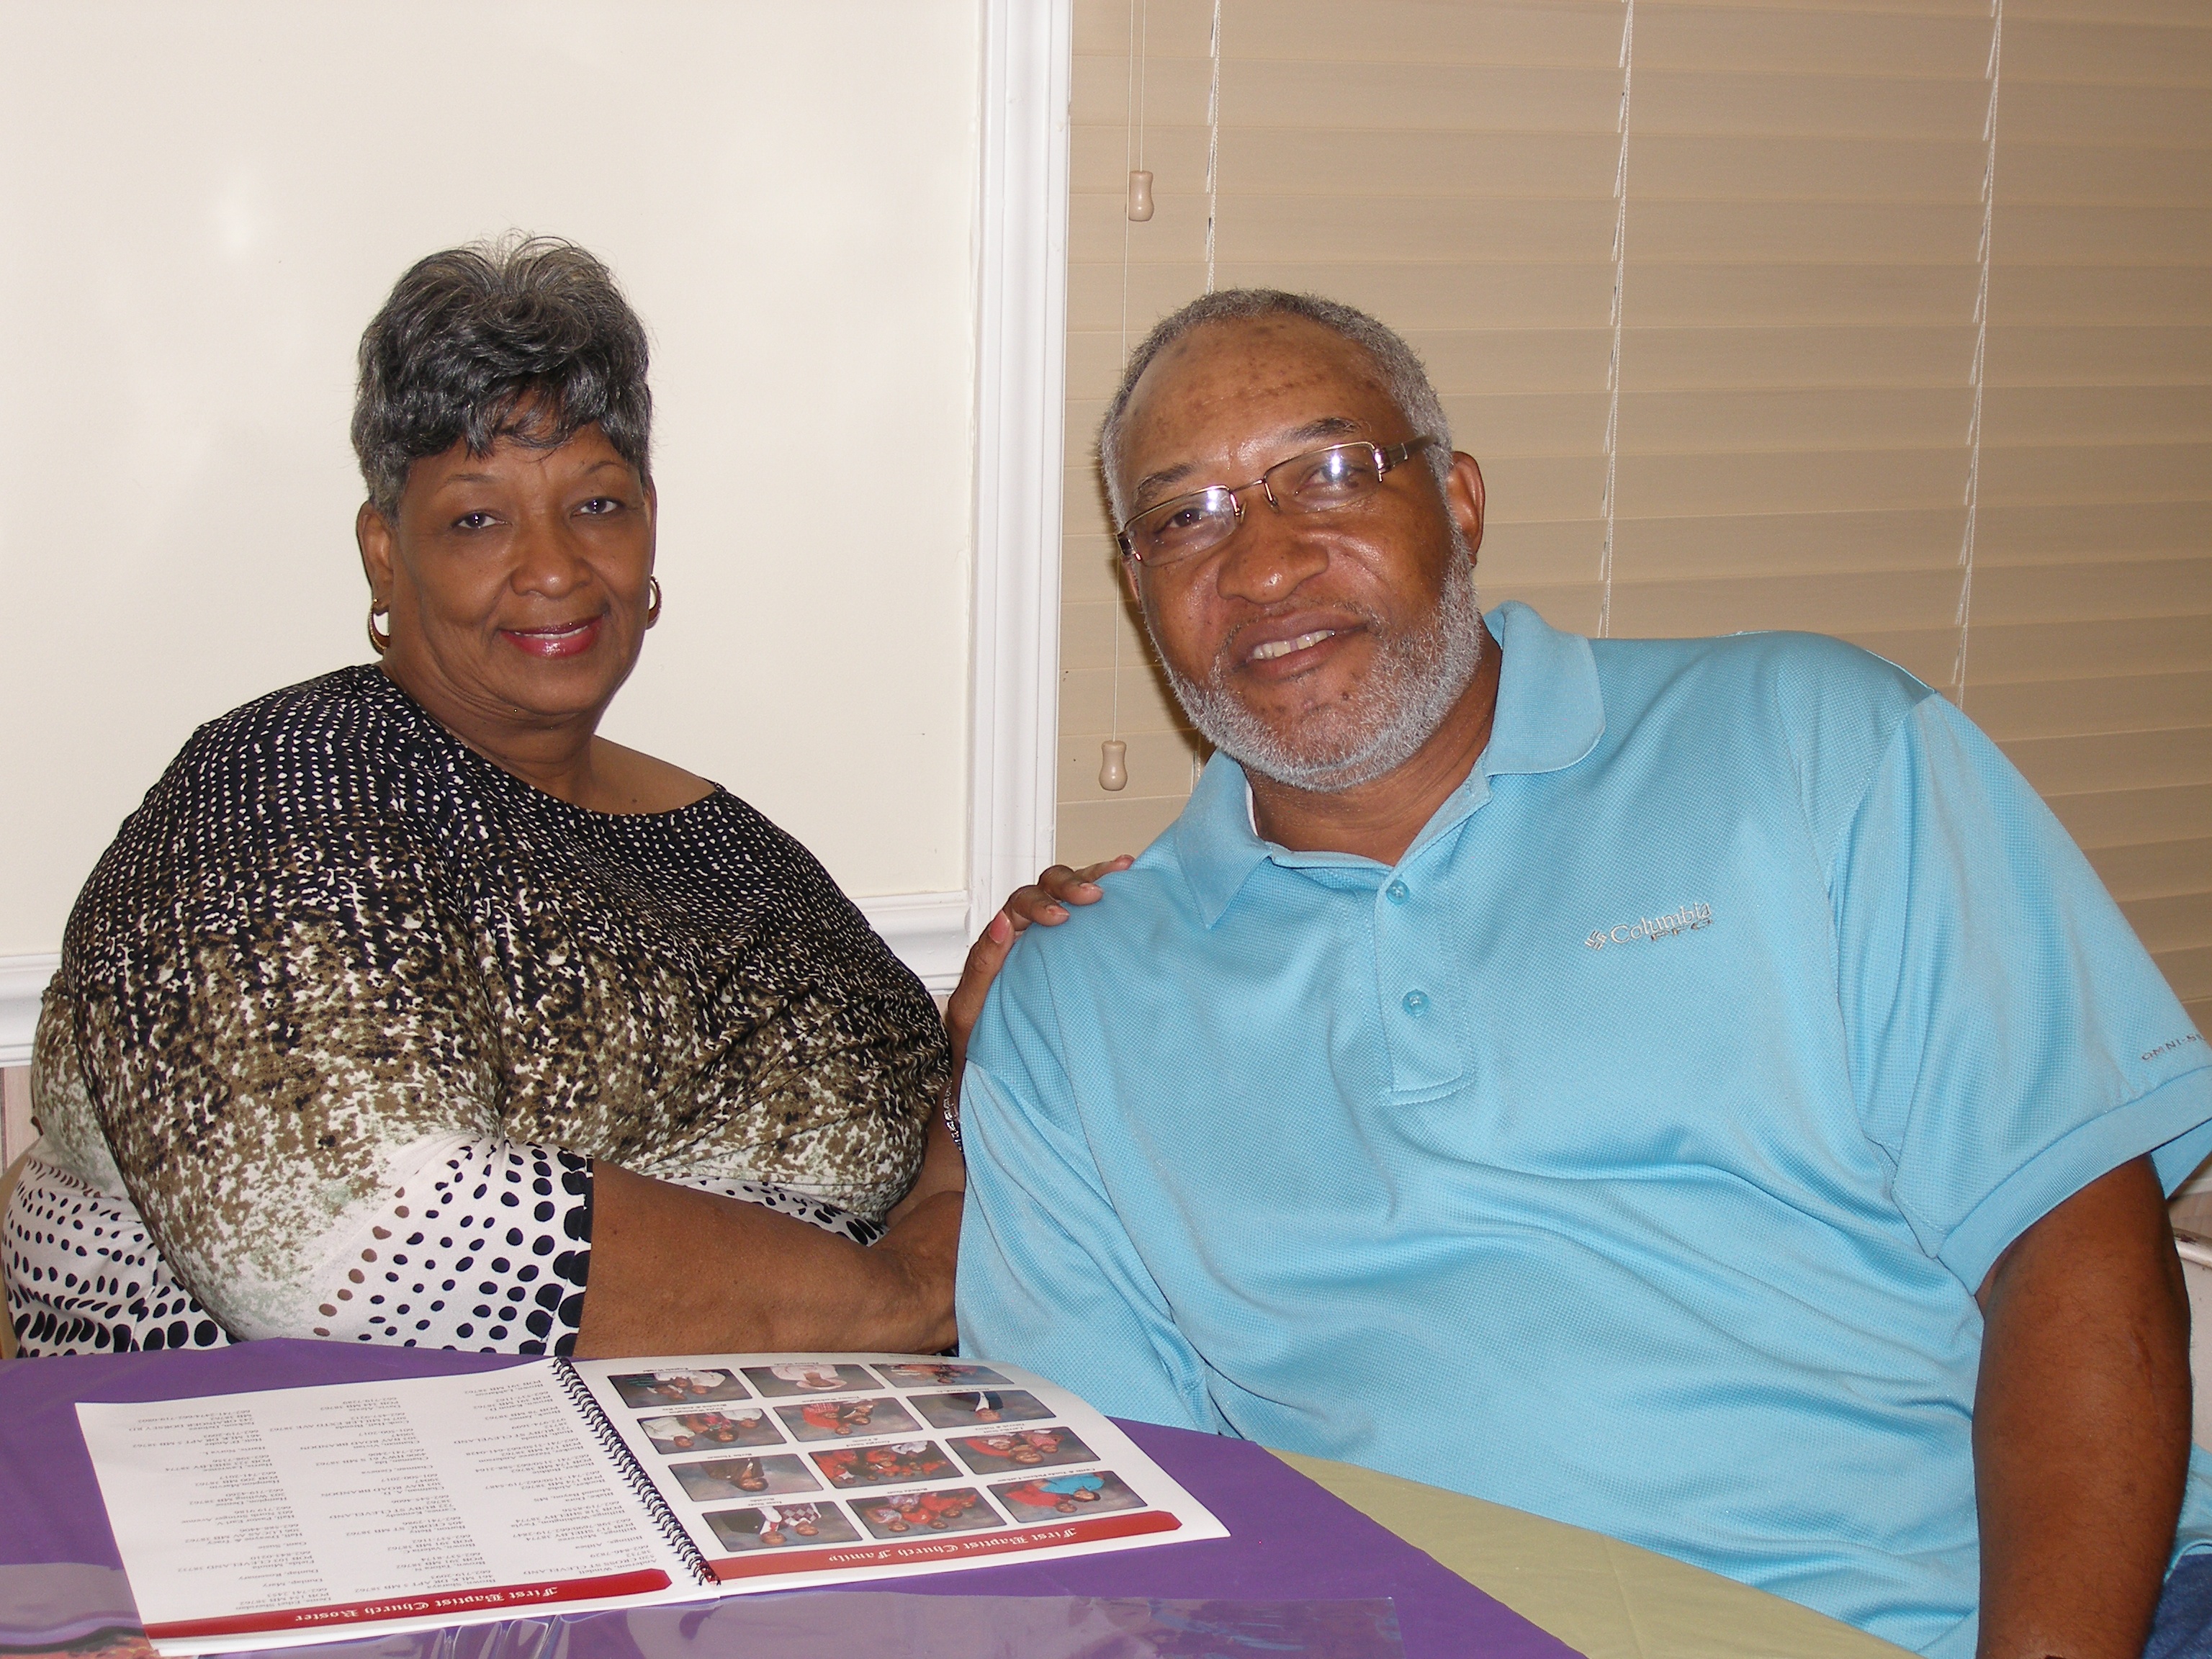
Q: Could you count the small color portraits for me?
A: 12